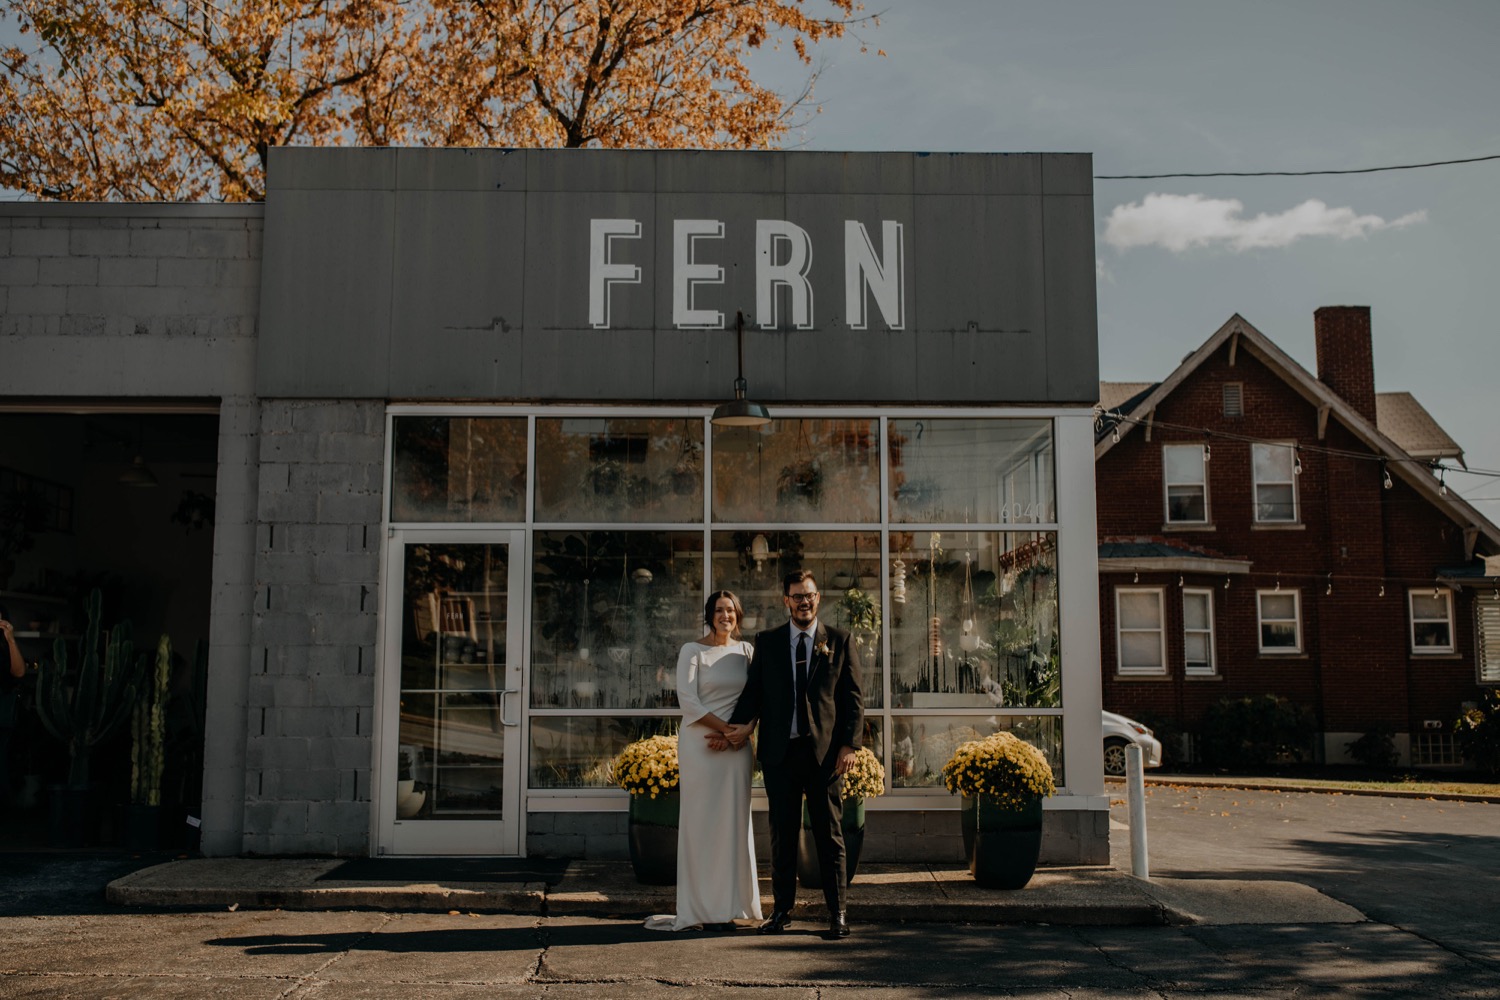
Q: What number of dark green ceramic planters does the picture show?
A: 3